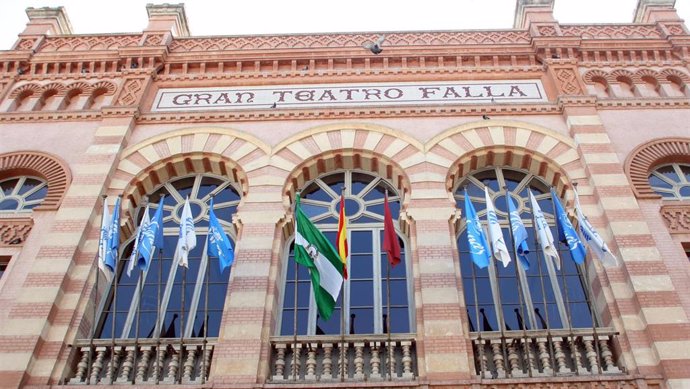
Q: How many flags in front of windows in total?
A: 15